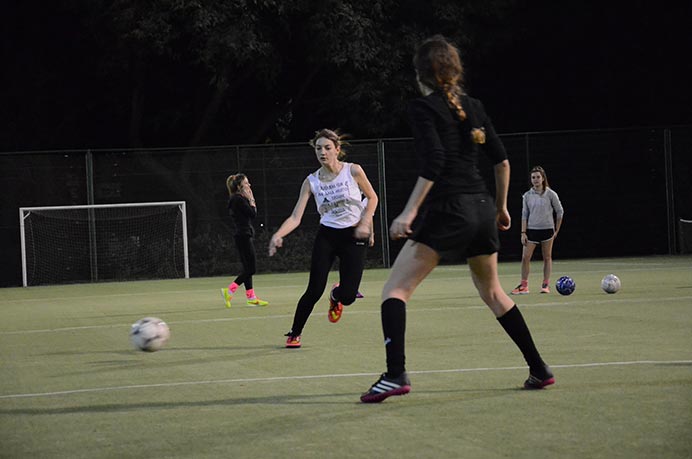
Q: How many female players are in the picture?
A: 4